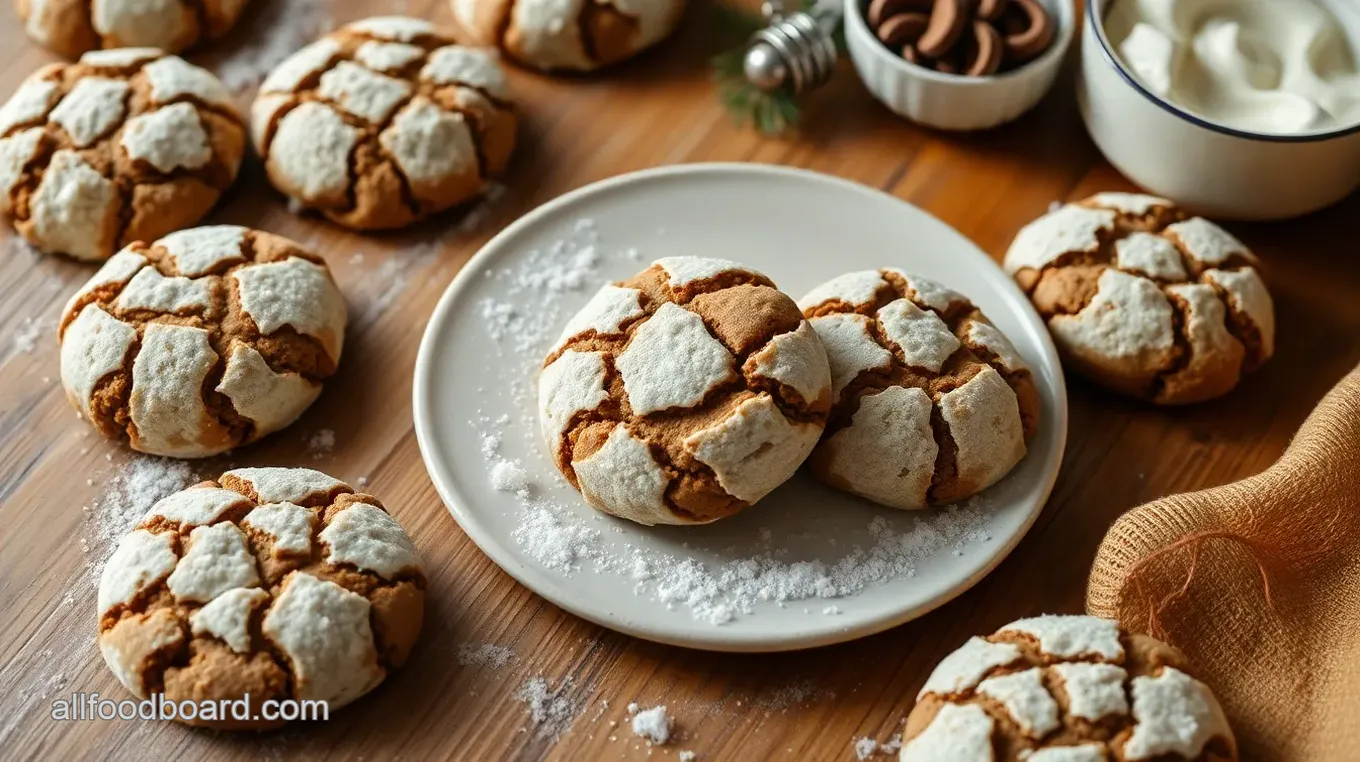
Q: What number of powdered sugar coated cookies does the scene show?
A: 10